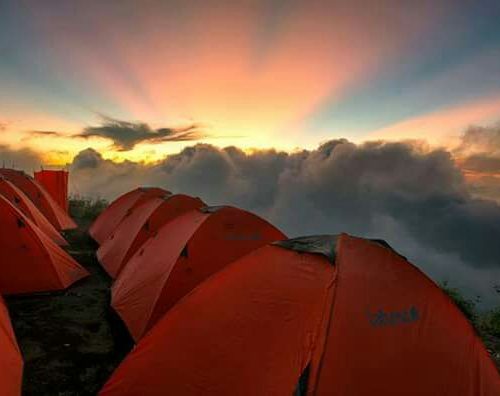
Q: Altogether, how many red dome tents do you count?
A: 8